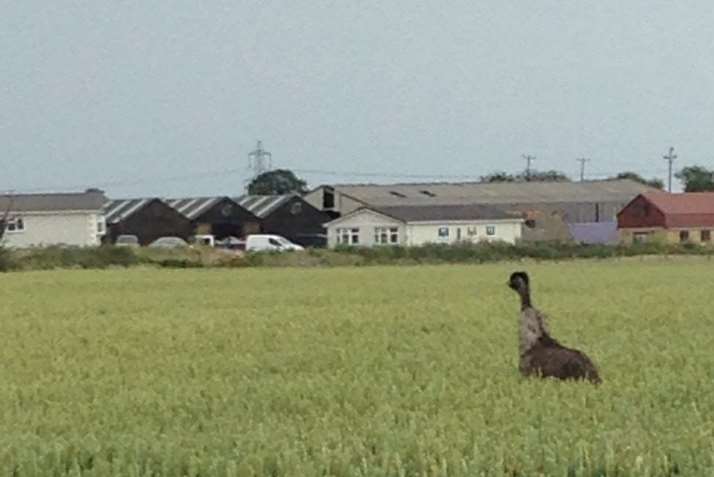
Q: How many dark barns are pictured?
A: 3